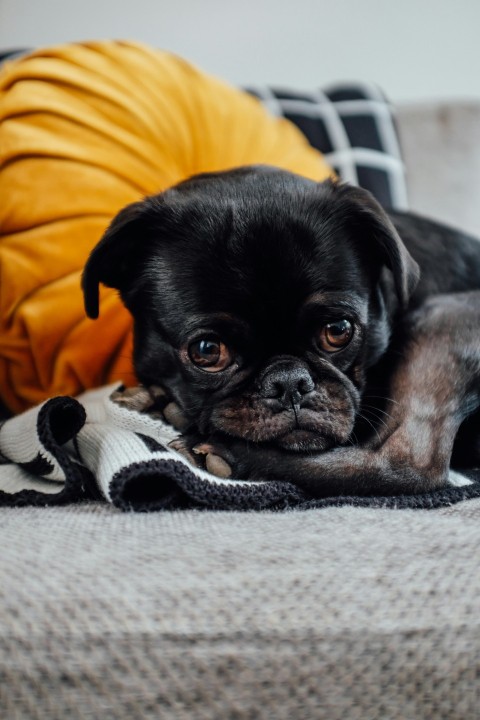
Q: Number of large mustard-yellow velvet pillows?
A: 1